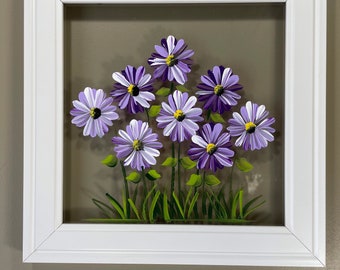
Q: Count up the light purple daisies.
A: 4